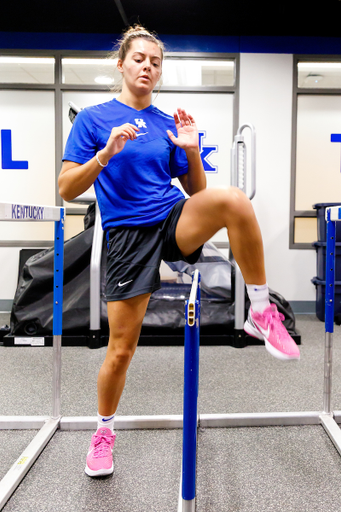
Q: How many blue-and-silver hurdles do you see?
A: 3